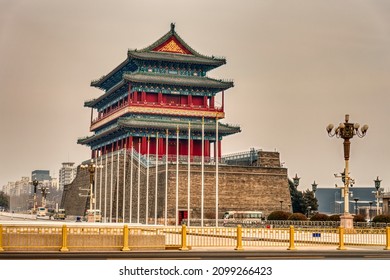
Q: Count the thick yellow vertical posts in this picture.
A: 8